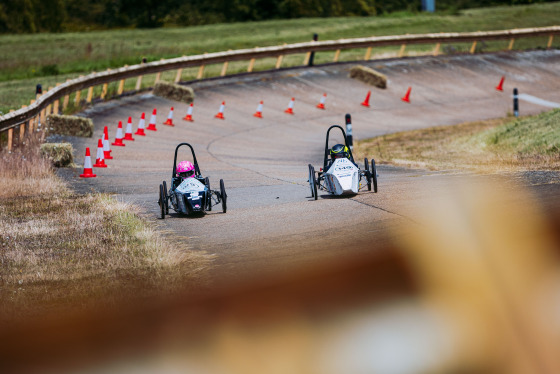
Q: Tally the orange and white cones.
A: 14